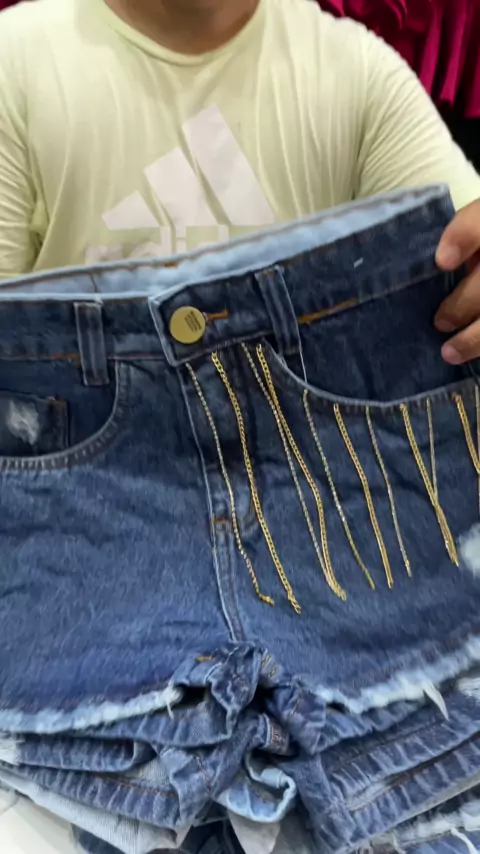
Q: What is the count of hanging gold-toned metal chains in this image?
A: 11